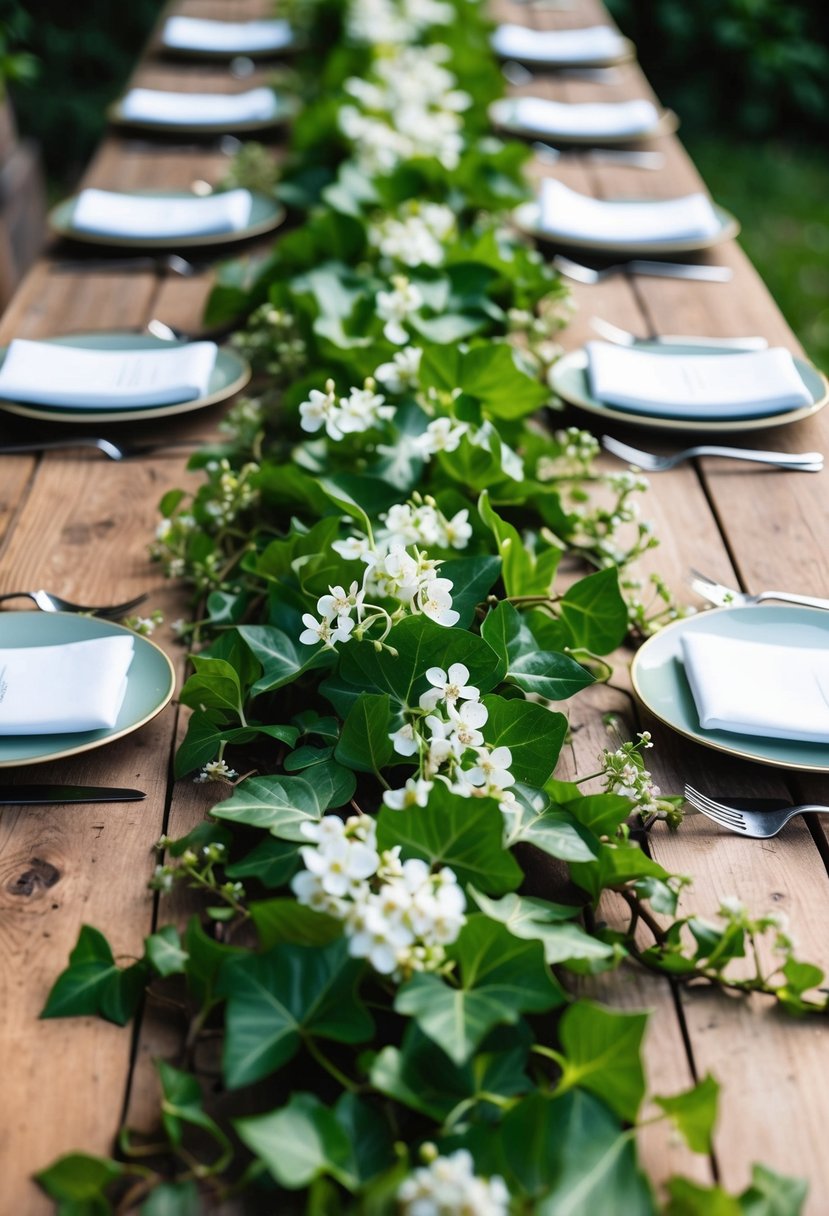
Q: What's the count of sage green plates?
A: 10